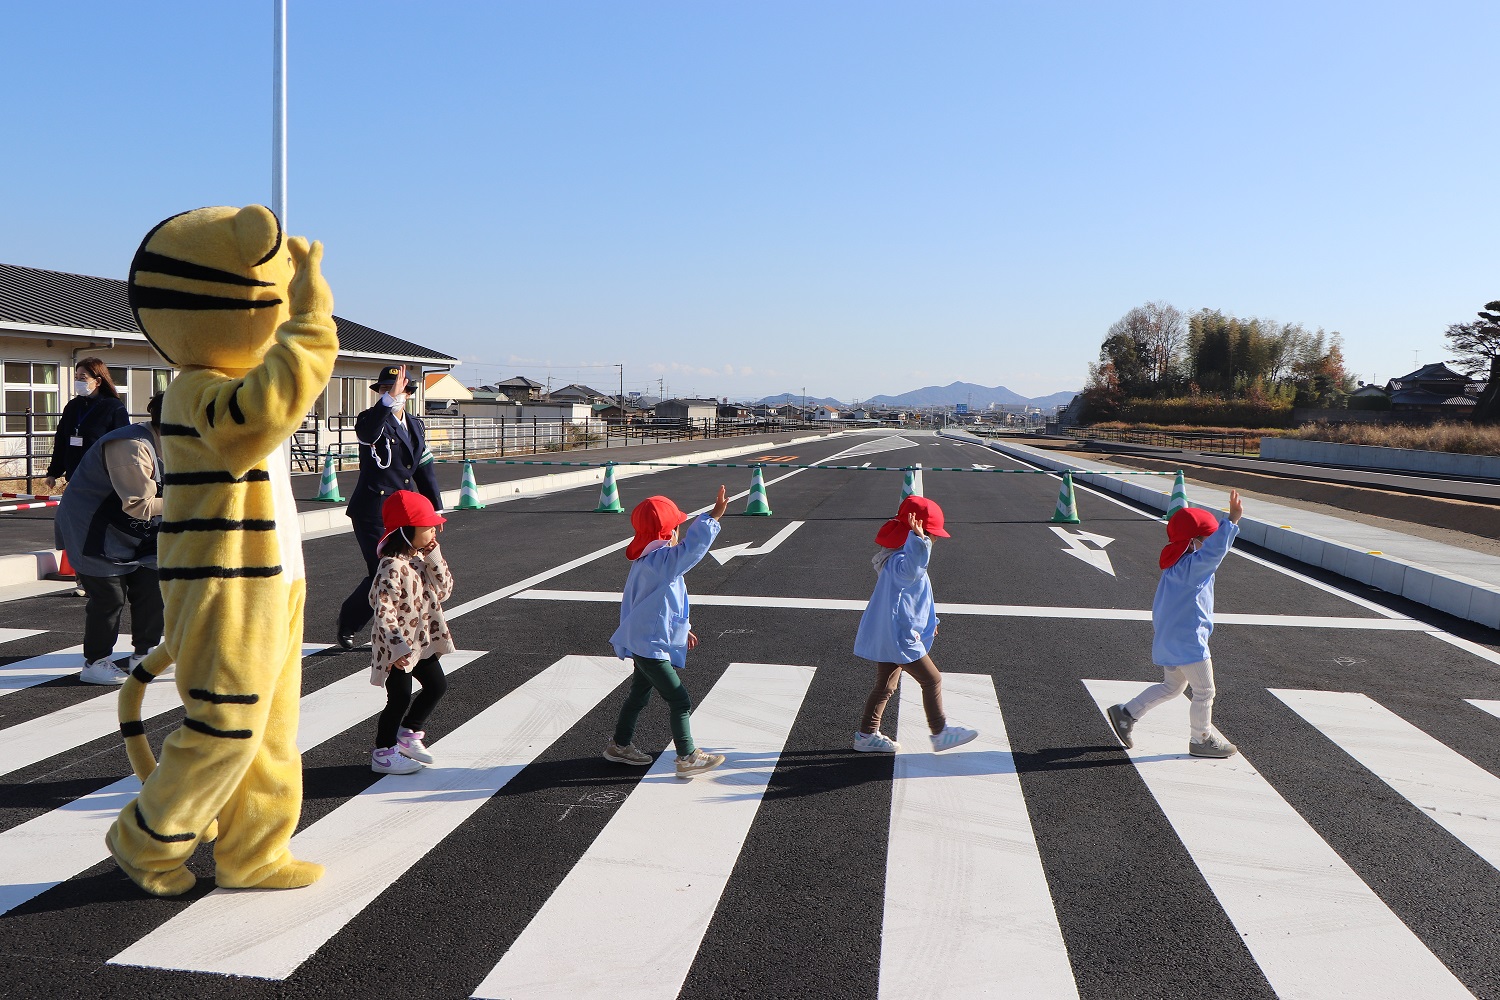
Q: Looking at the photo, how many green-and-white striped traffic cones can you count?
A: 7